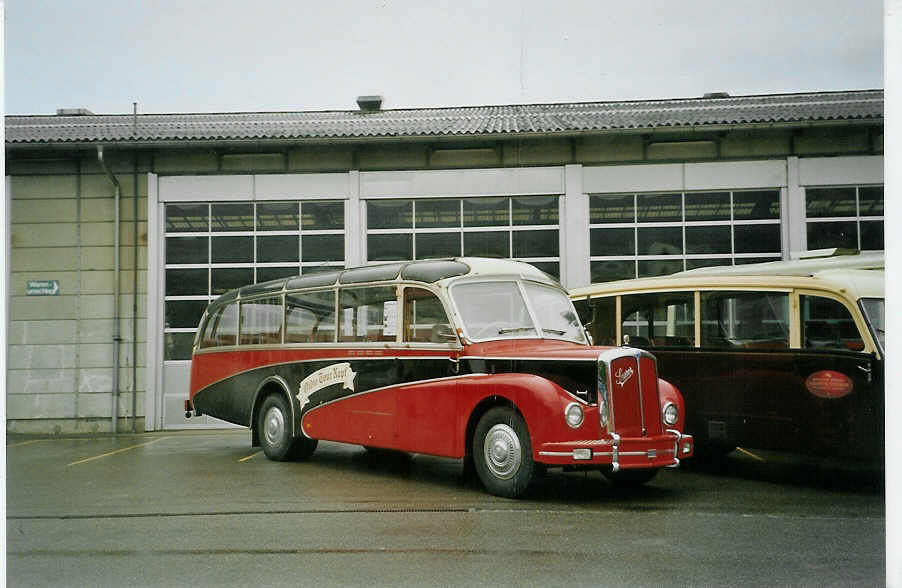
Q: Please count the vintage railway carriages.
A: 0